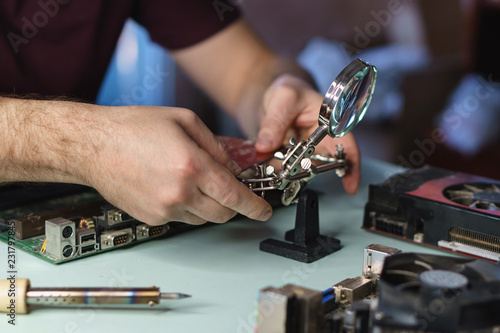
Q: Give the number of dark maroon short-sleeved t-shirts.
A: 1